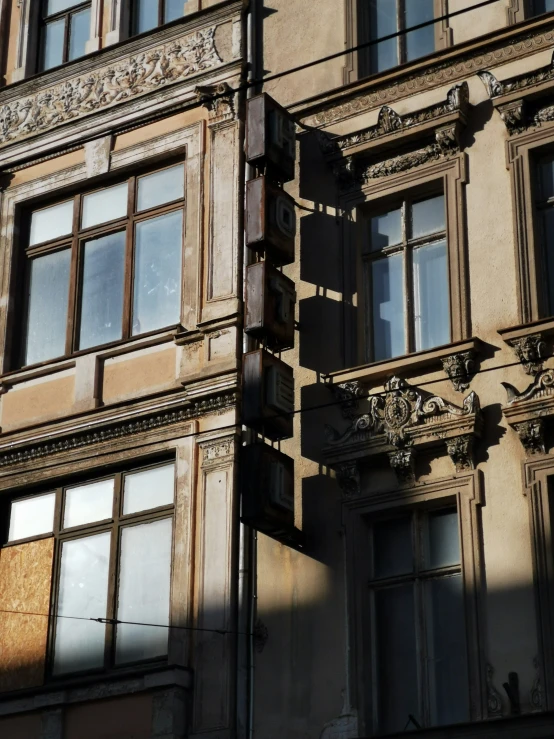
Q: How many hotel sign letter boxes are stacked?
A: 5